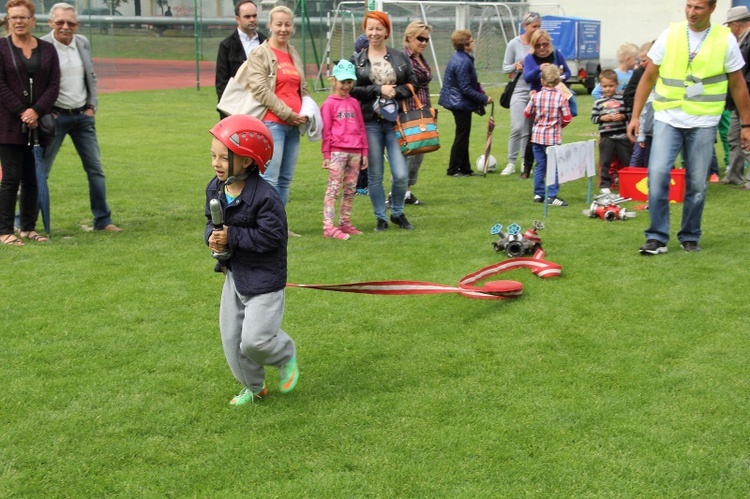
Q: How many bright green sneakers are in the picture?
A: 2